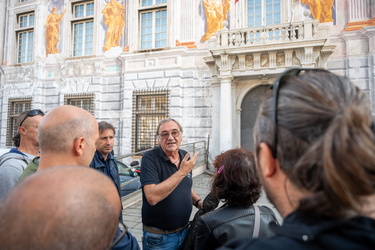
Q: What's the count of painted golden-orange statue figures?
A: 4